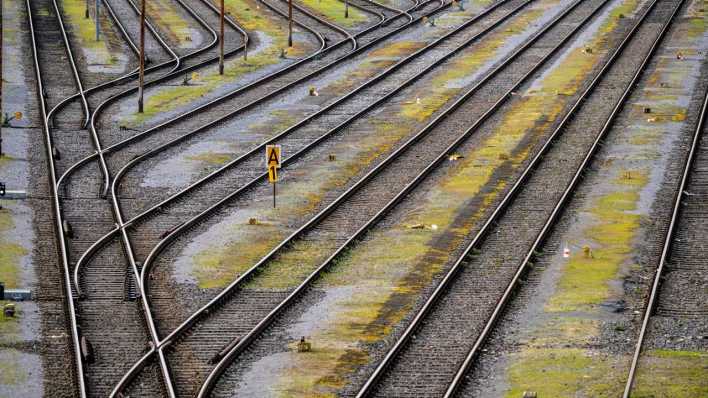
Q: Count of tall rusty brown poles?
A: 3